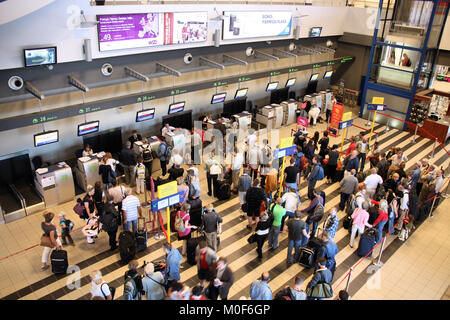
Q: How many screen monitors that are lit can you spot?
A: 12